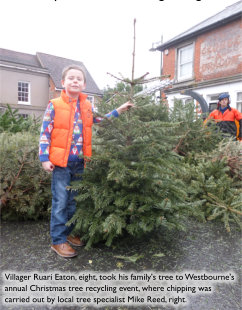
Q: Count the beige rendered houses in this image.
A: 1